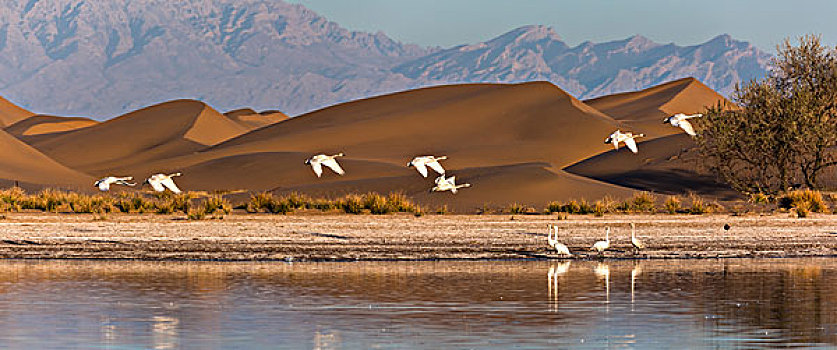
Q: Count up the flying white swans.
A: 7